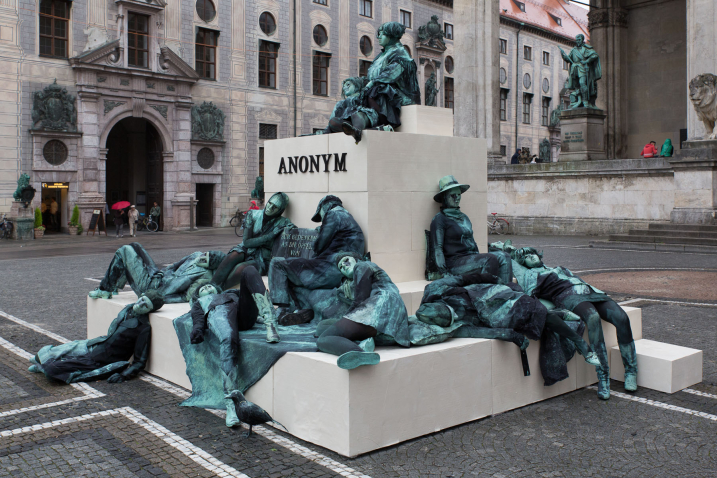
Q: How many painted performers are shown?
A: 11